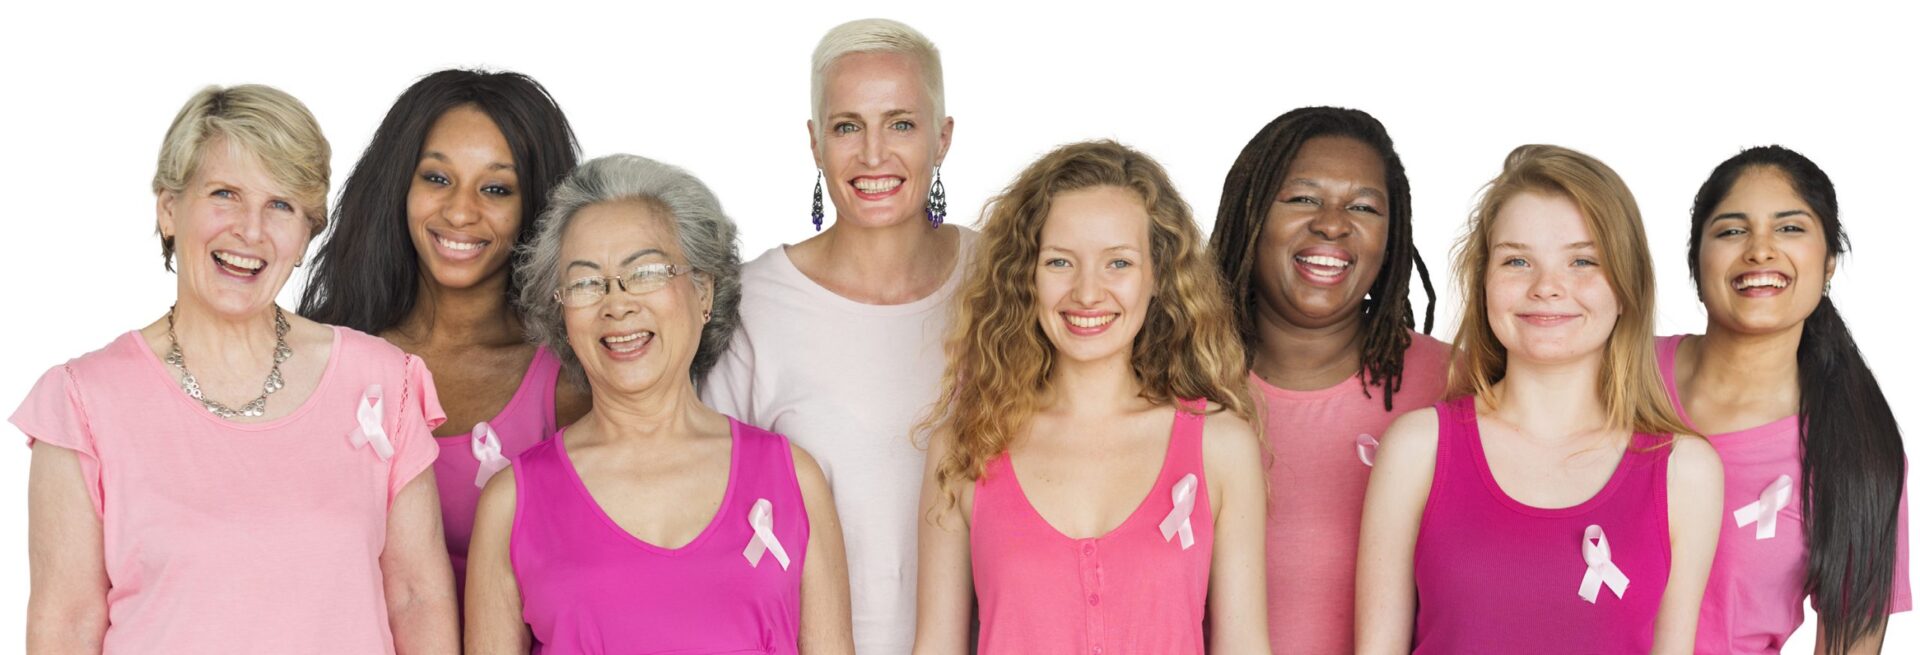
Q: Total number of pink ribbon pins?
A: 7